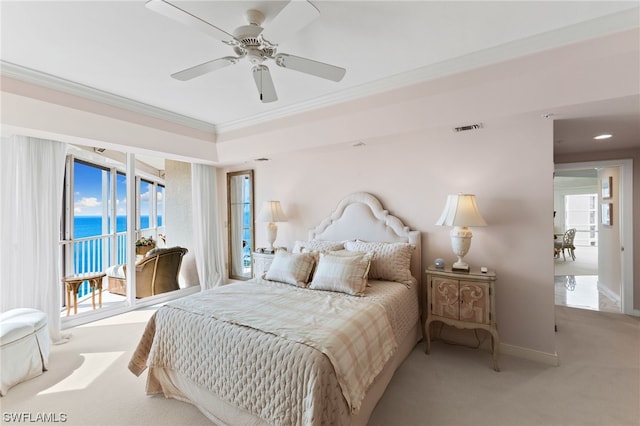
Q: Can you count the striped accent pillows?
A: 2